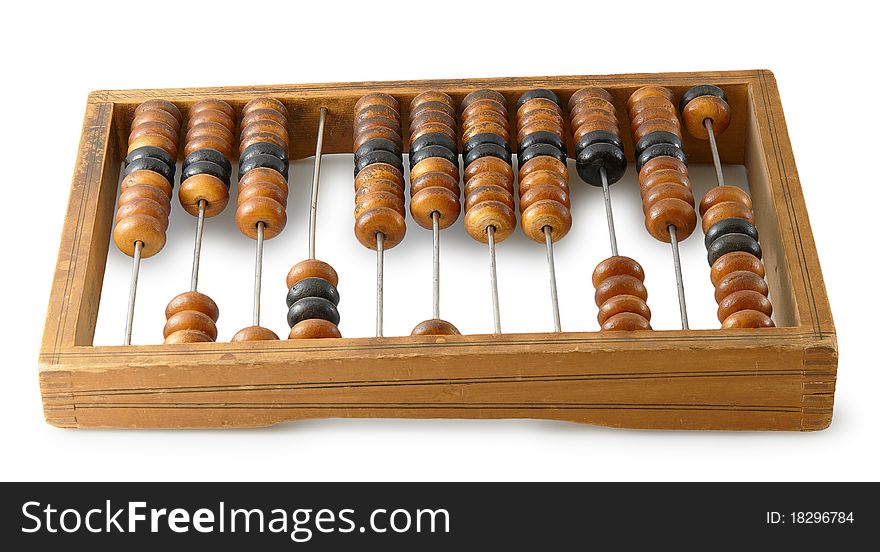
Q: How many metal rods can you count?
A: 11